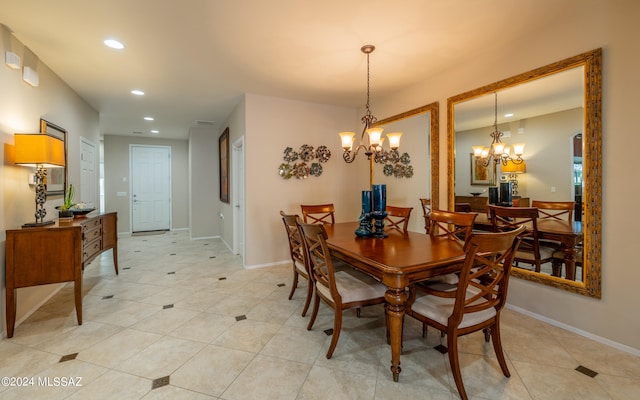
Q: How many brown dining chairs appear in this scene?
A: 6